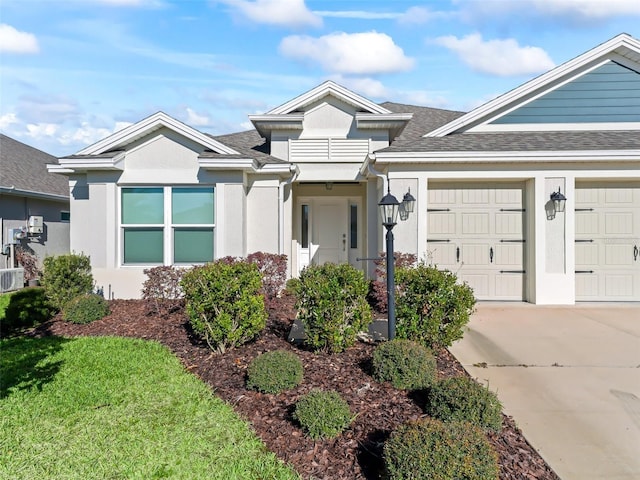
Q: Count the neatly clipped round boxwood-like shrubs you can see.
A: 6